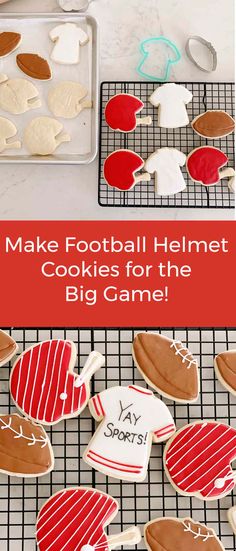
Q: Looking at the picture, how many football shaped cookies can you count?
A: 8